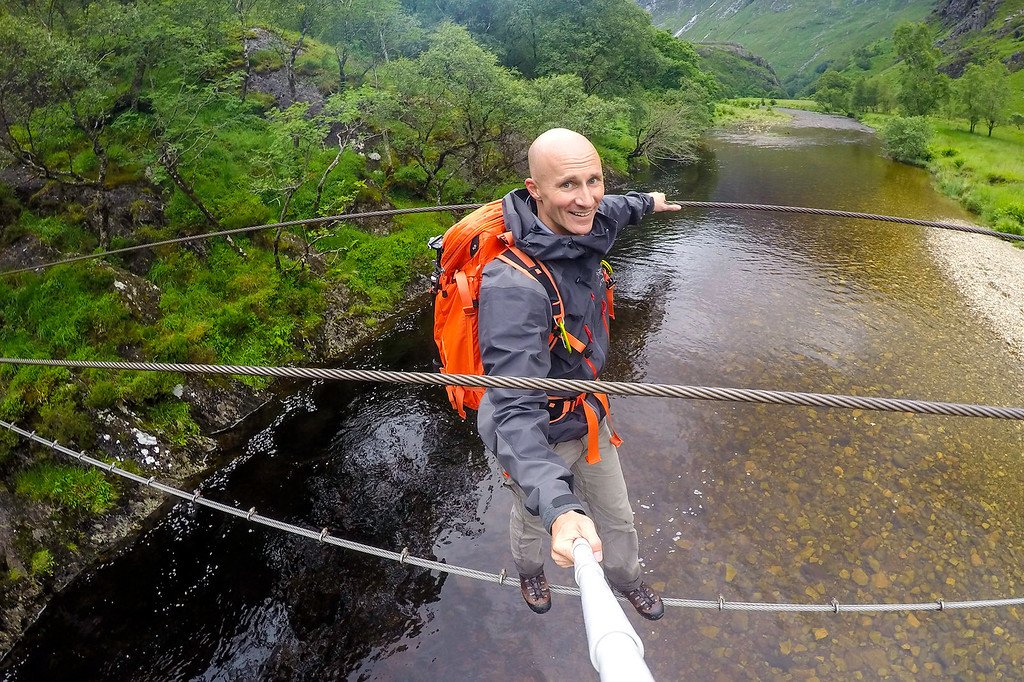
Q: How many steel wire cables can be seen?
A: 3